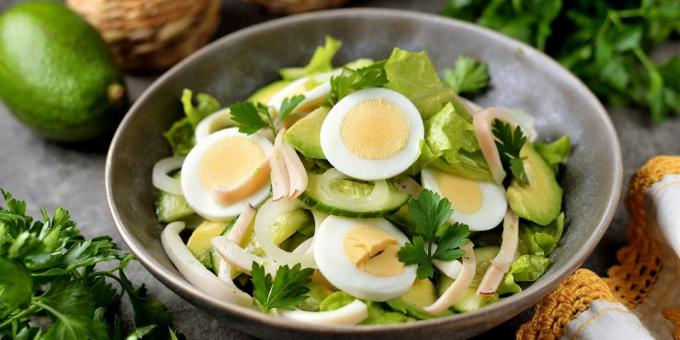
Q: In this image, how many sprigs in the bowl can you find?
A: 6